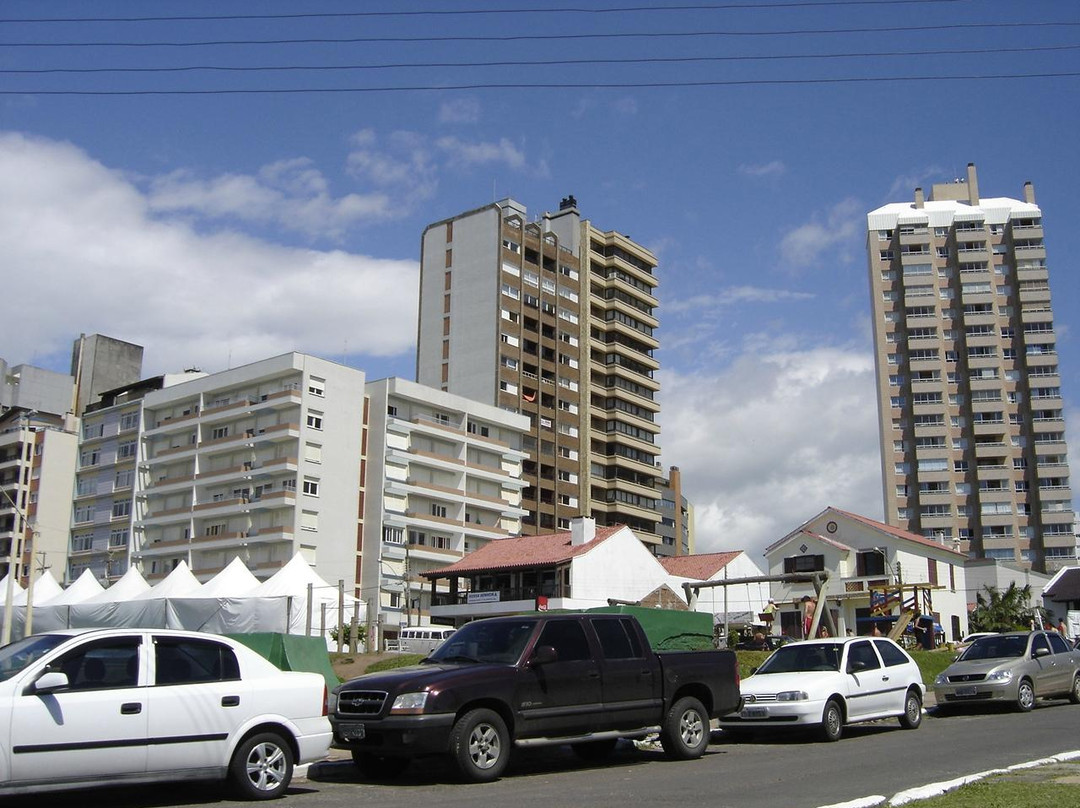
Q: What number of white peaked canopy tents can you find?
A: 7